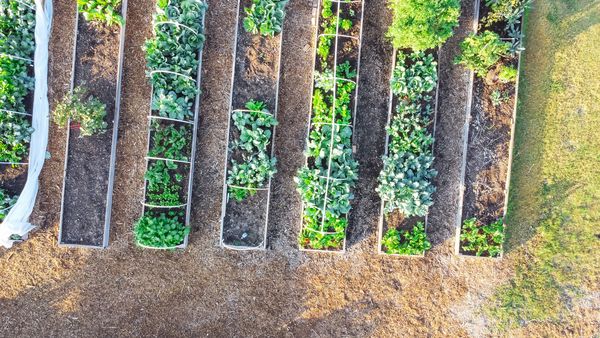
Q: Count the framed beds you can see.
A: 7